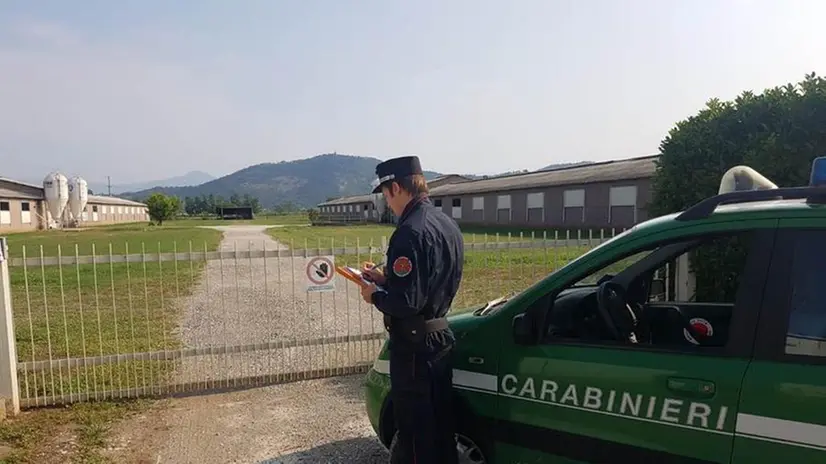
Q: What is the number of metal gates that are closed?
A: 1